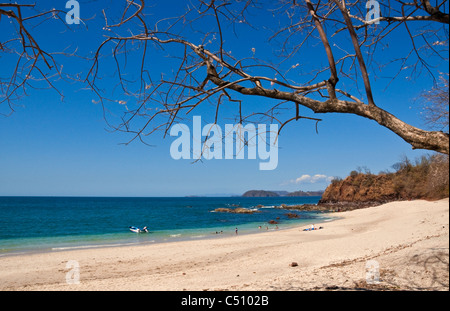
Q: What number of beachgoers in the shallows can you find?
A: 6